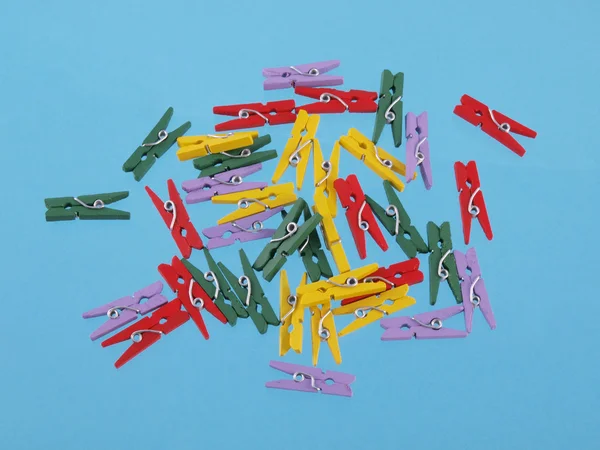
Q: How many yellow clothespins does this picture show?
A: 10